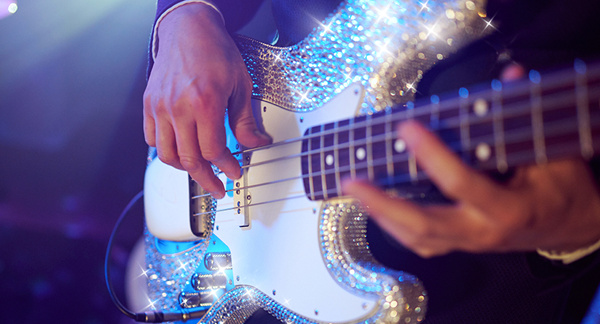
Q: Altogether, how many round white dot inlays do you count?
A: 5